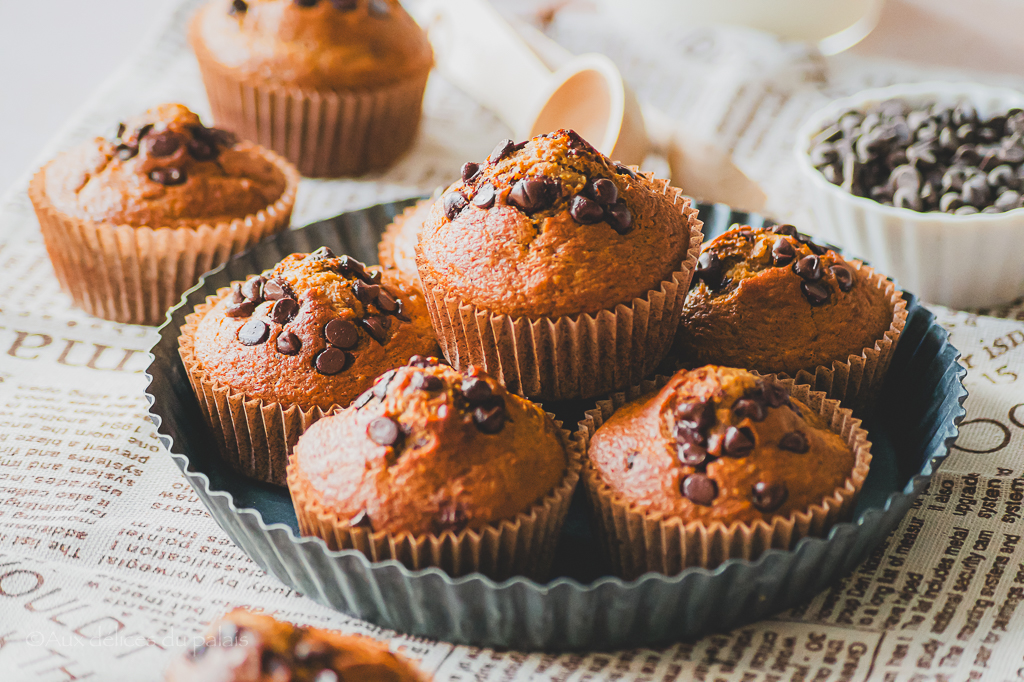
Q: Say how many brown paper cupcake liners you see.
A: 8